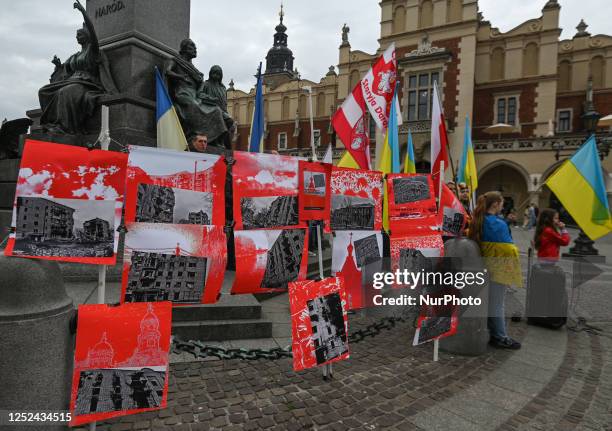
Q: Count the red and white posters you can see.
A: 14